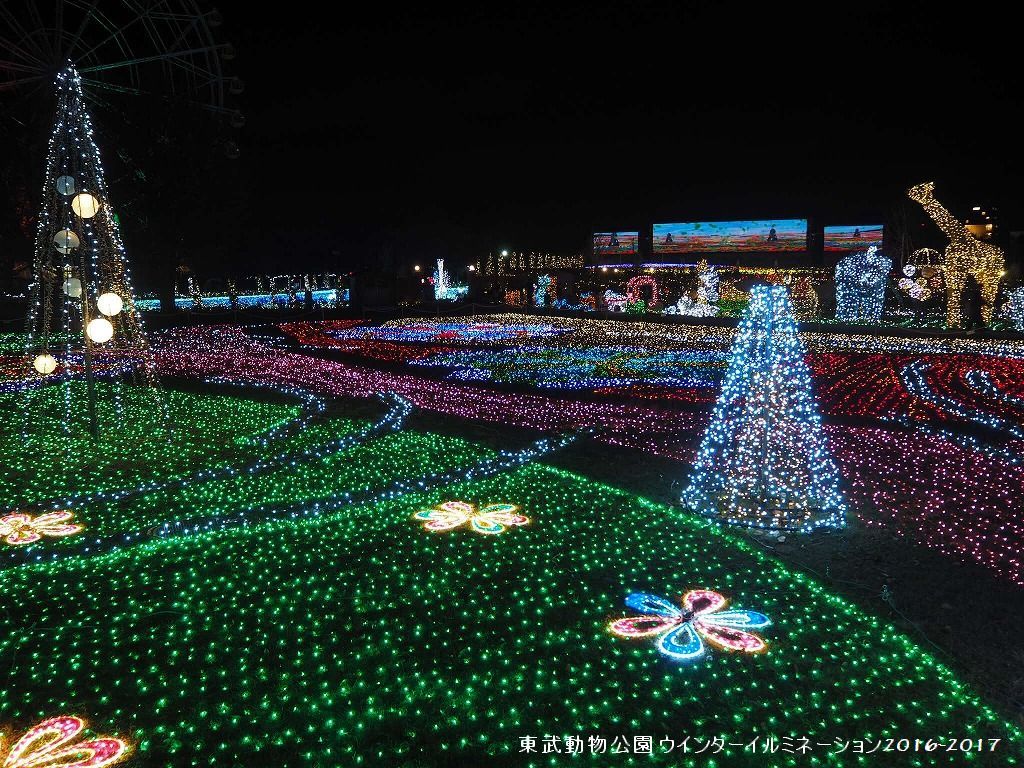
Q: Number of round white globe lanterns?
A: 7